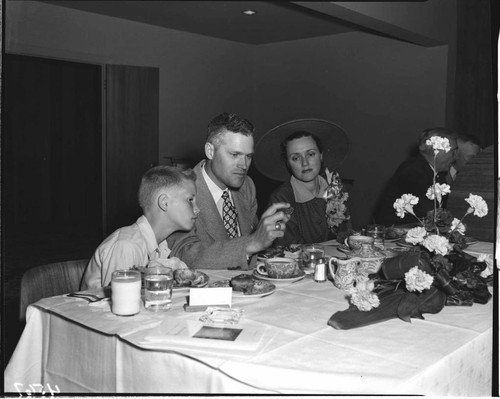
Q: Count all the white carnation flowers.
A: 11